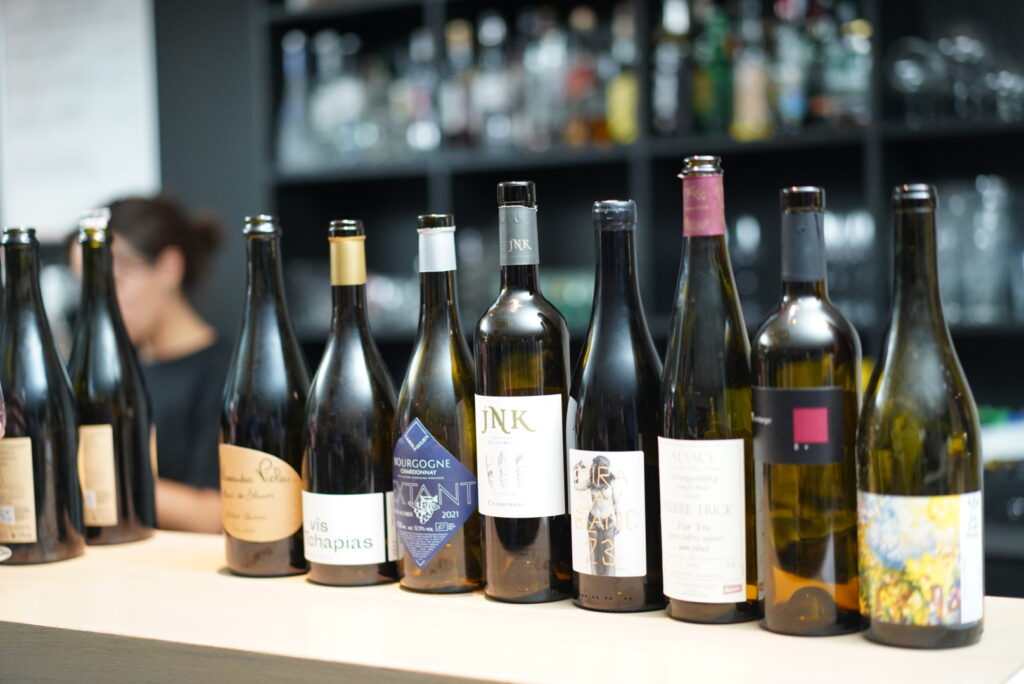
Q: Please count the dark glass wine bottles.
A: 10